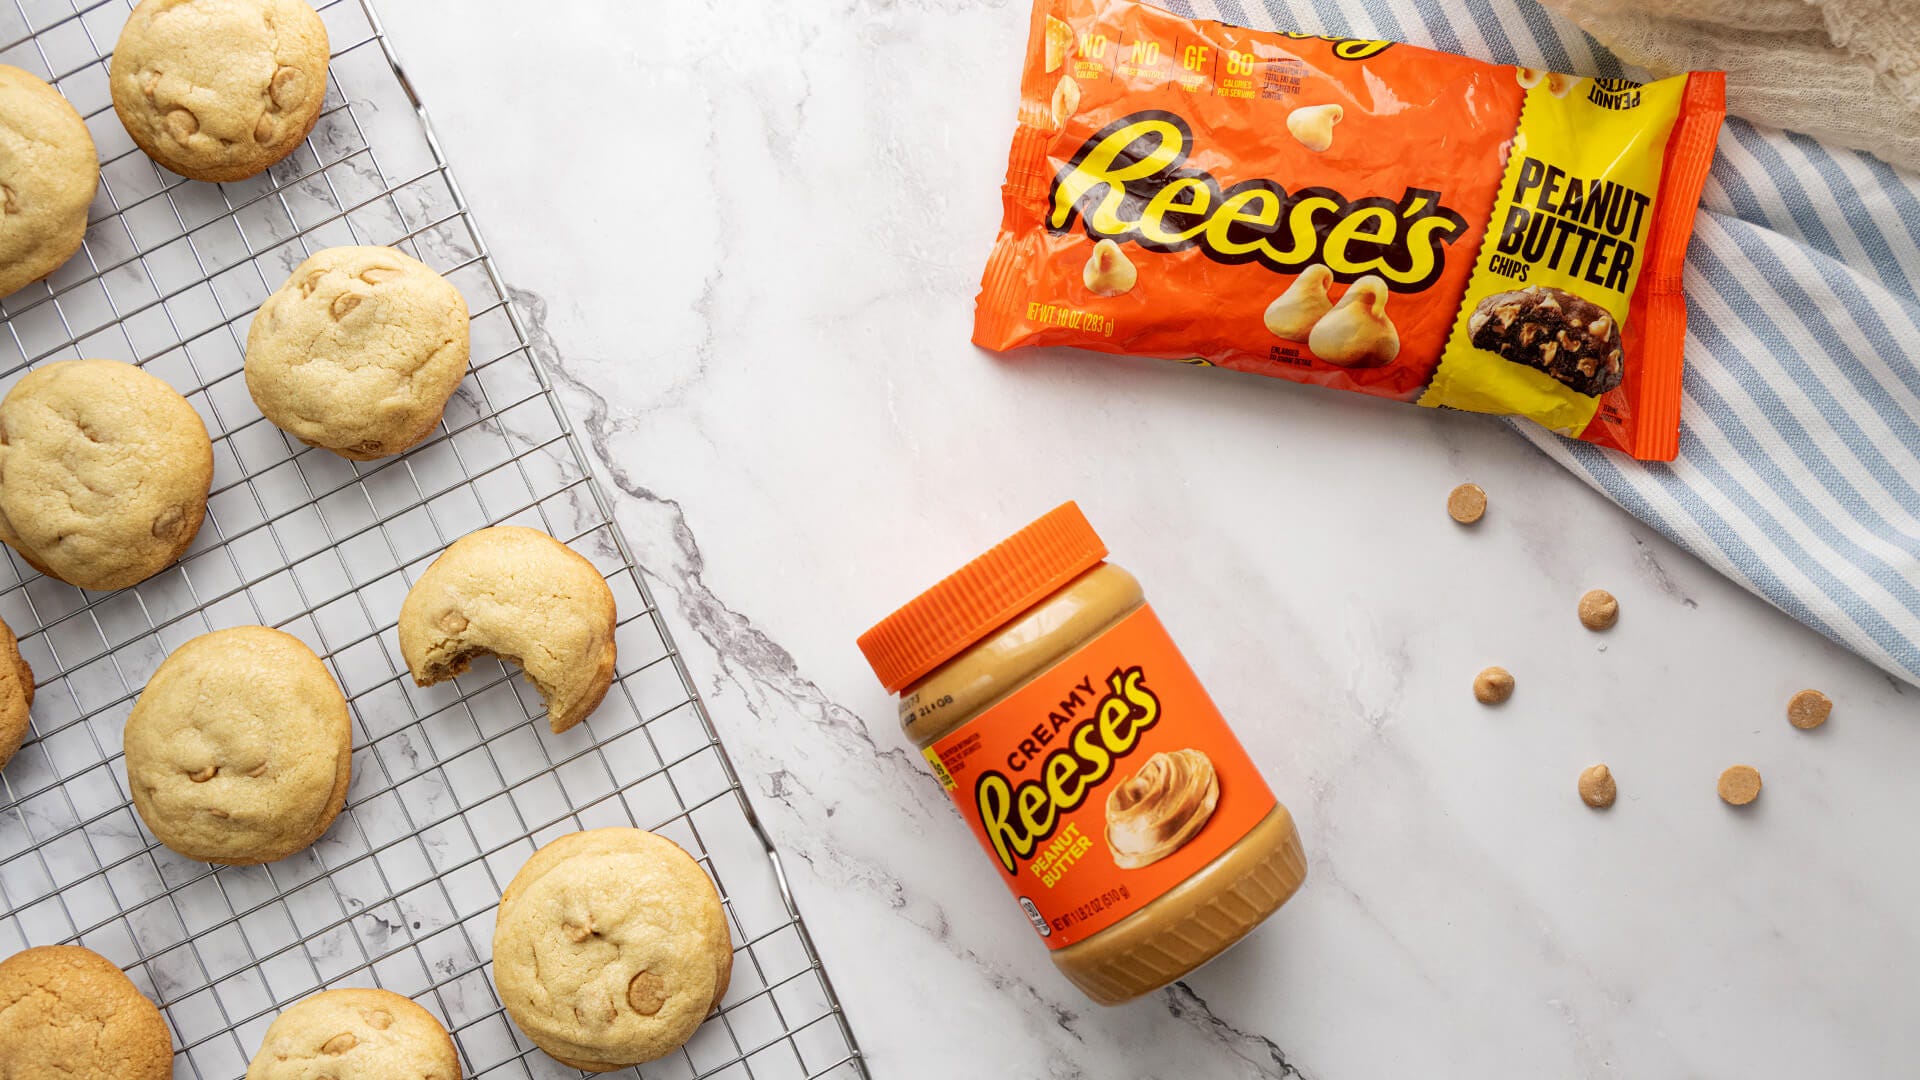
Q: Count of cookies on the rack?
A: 10